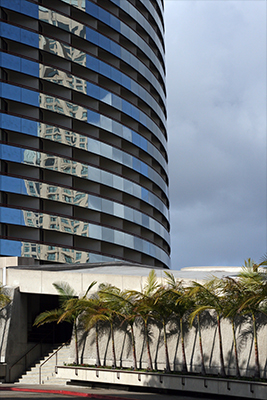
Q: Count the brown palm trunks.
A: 11